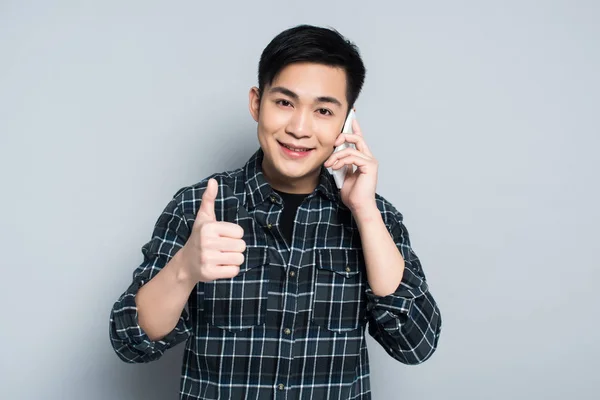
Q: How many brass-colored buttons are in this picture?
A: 6